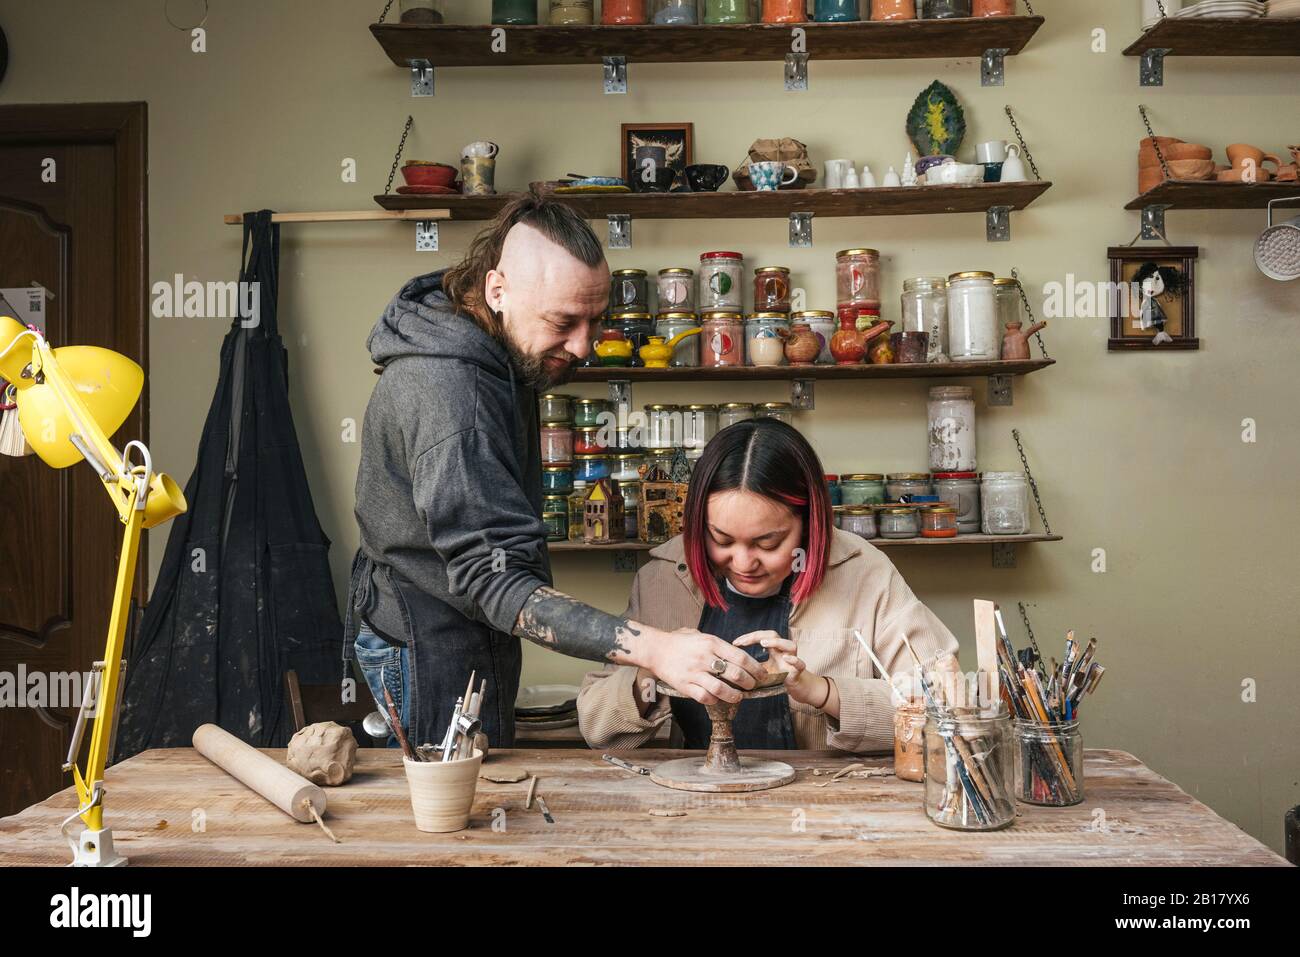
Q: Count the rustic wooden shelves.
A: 6